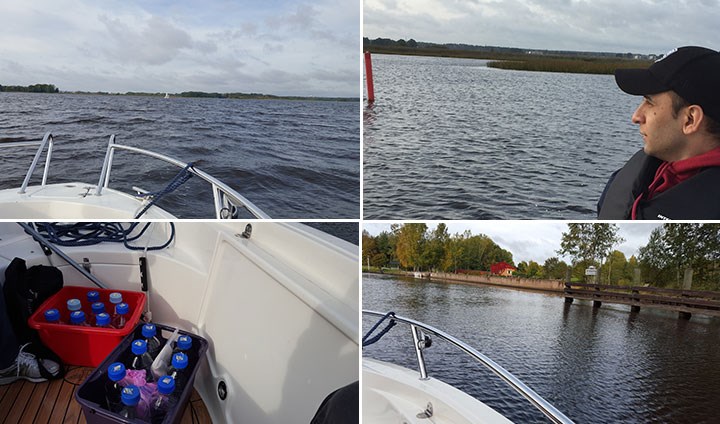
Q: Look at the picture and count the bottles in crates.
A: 15